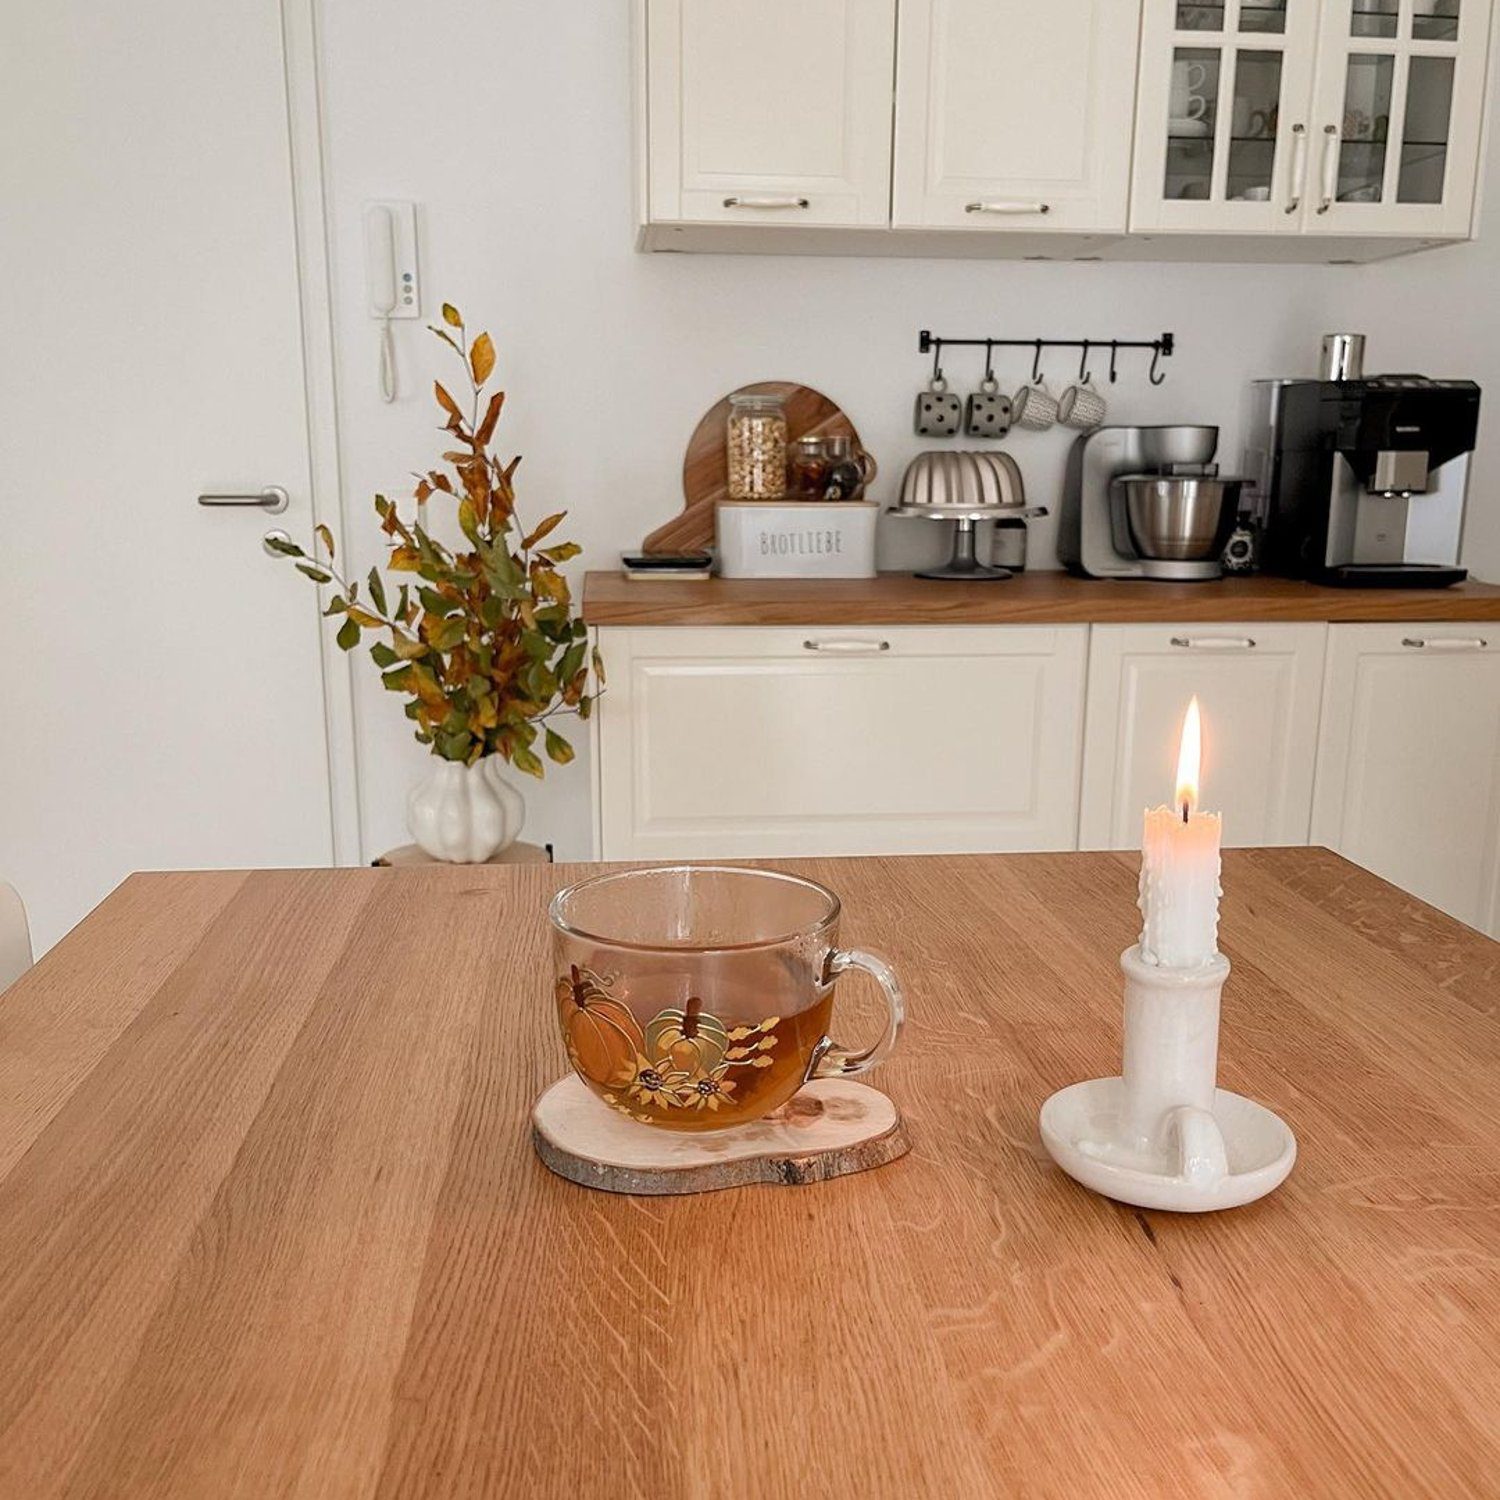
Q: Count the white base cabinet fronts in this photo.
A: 3